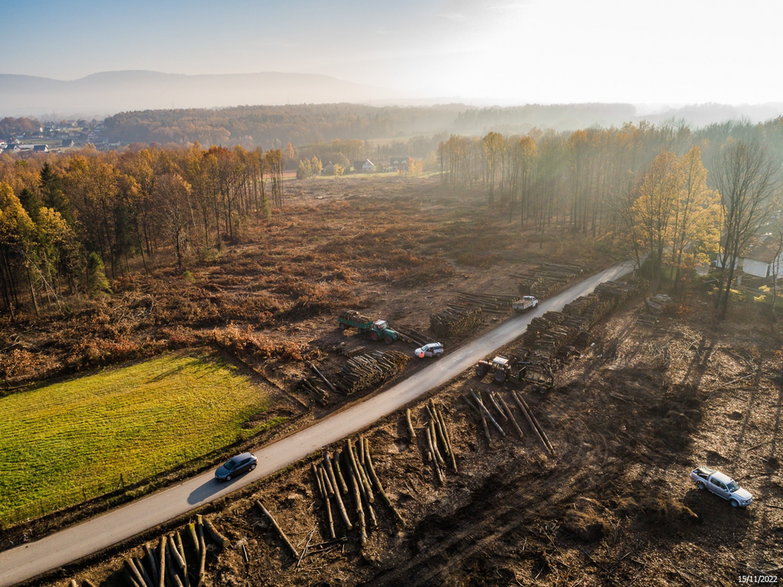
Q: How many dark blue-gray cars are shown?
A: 1